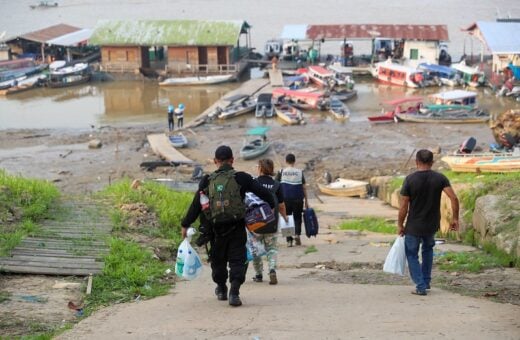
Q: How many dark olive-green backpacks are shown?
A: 1